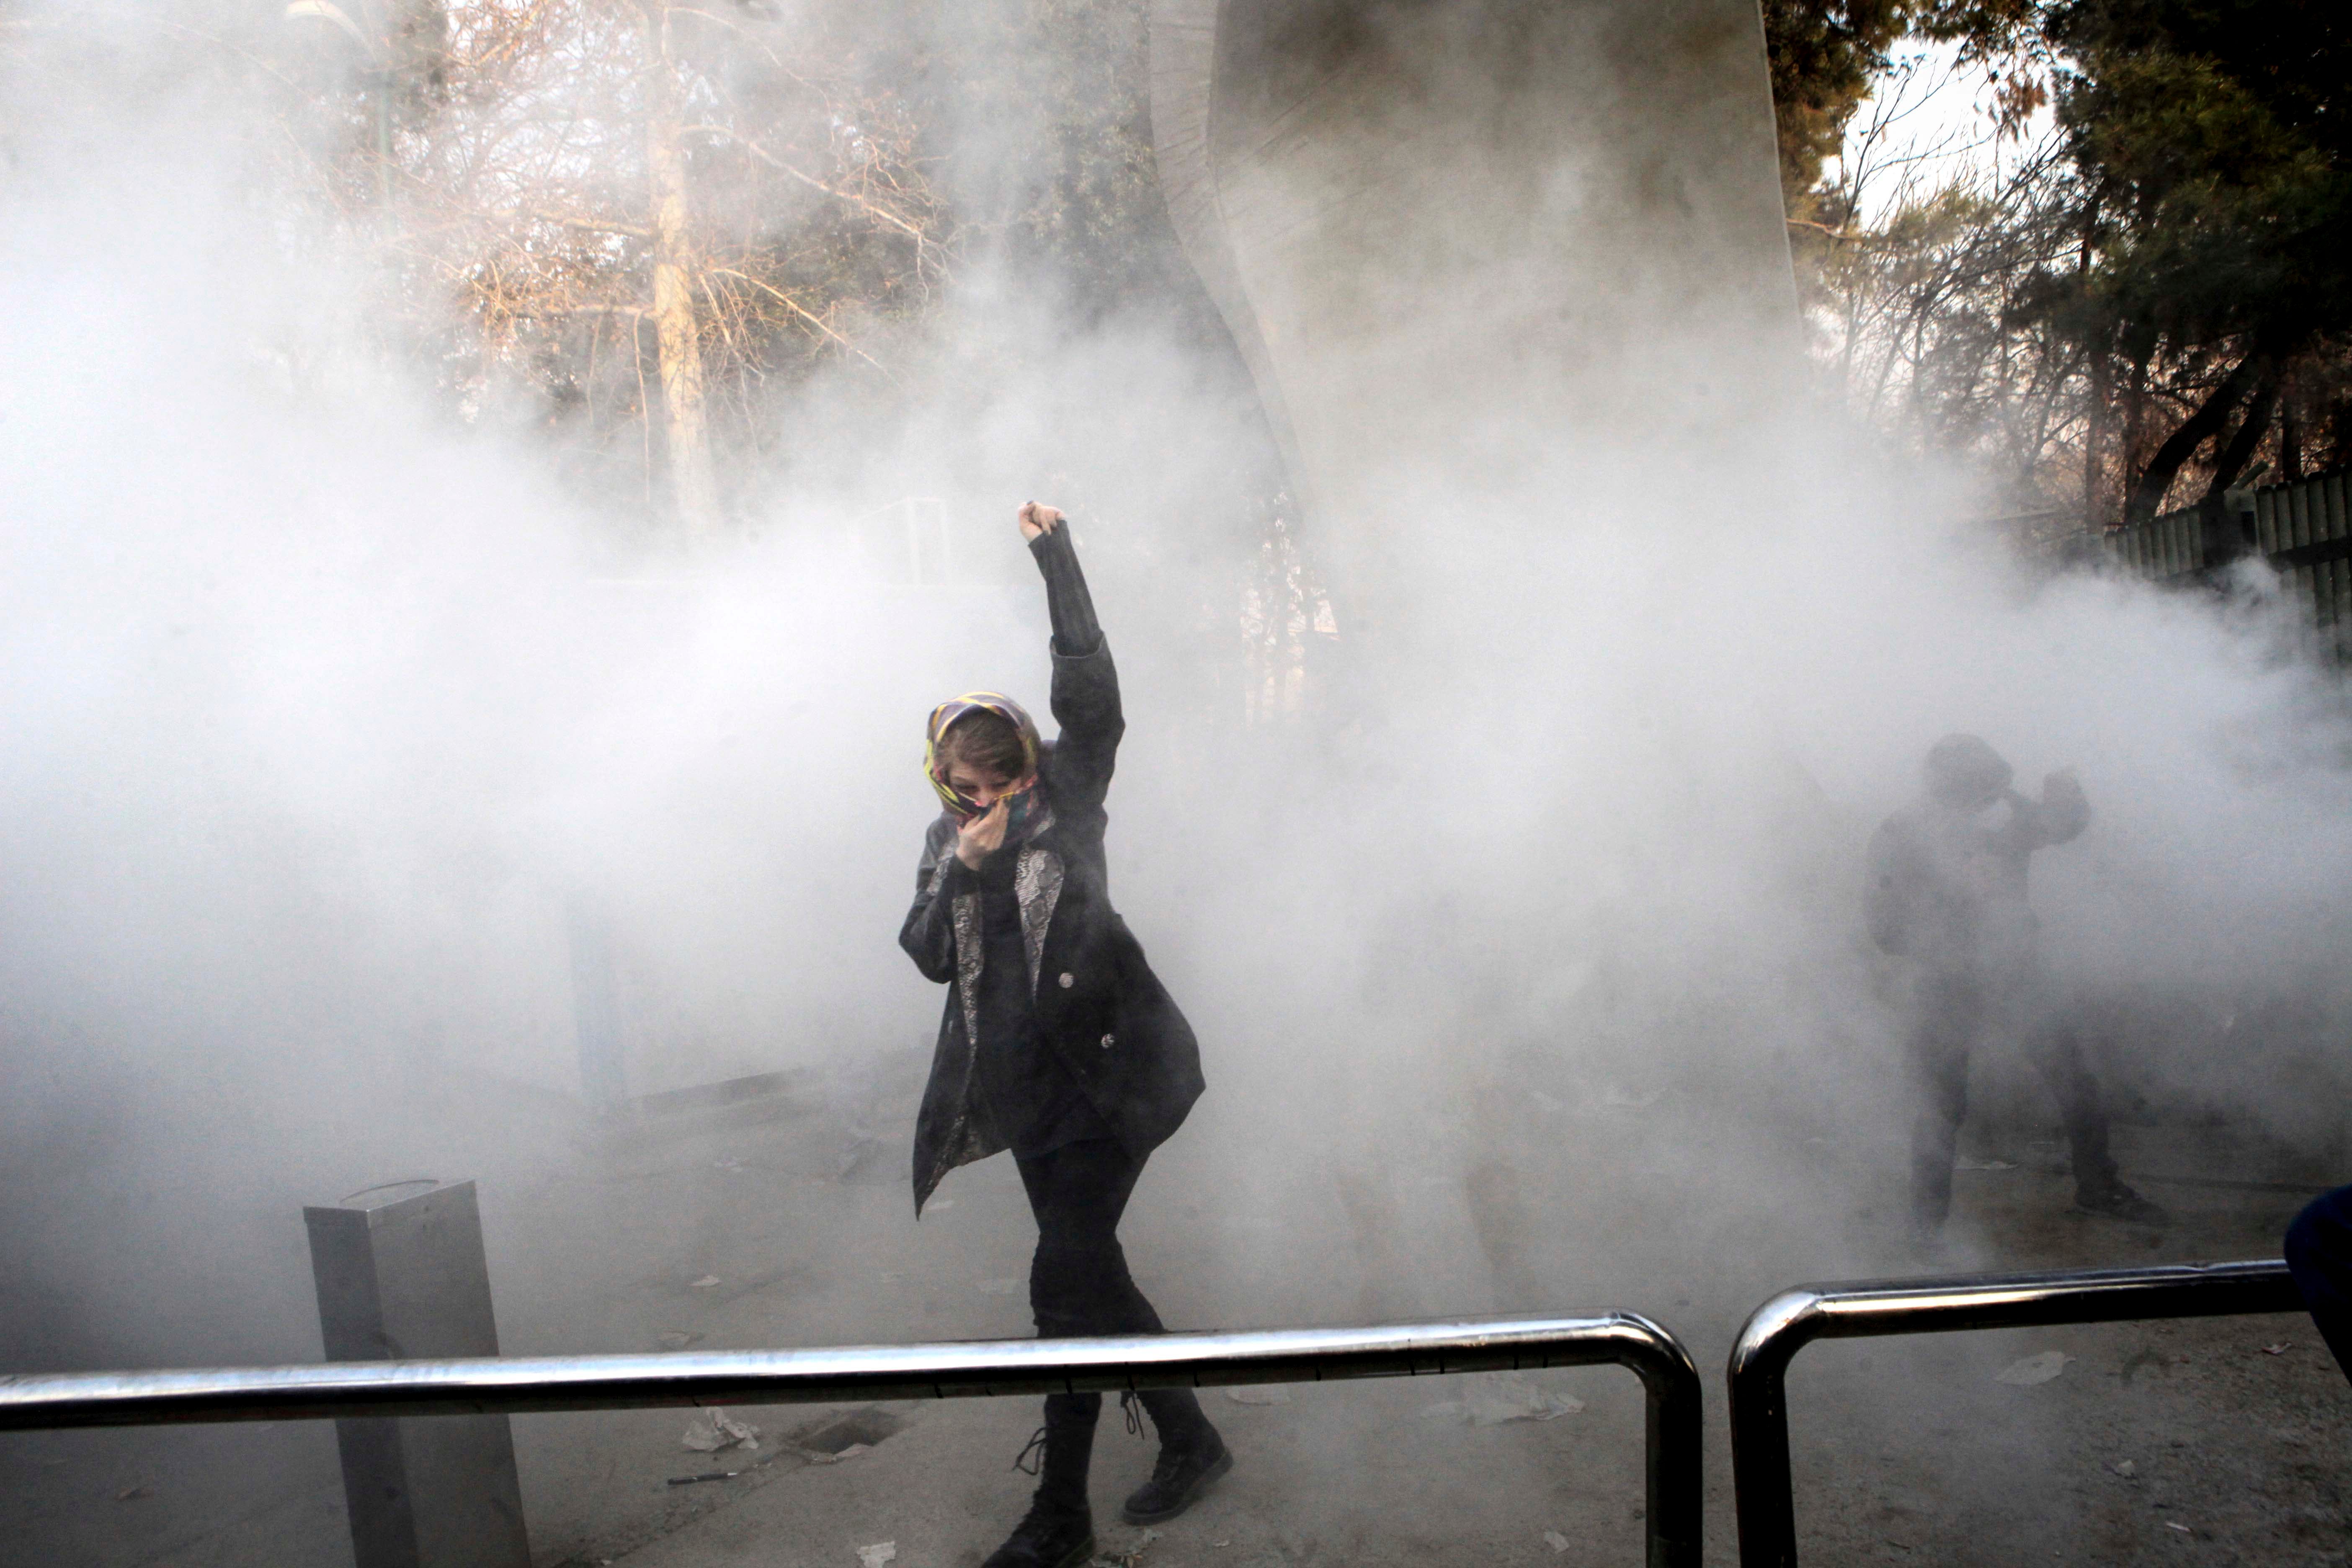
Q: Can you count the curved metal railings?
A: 2